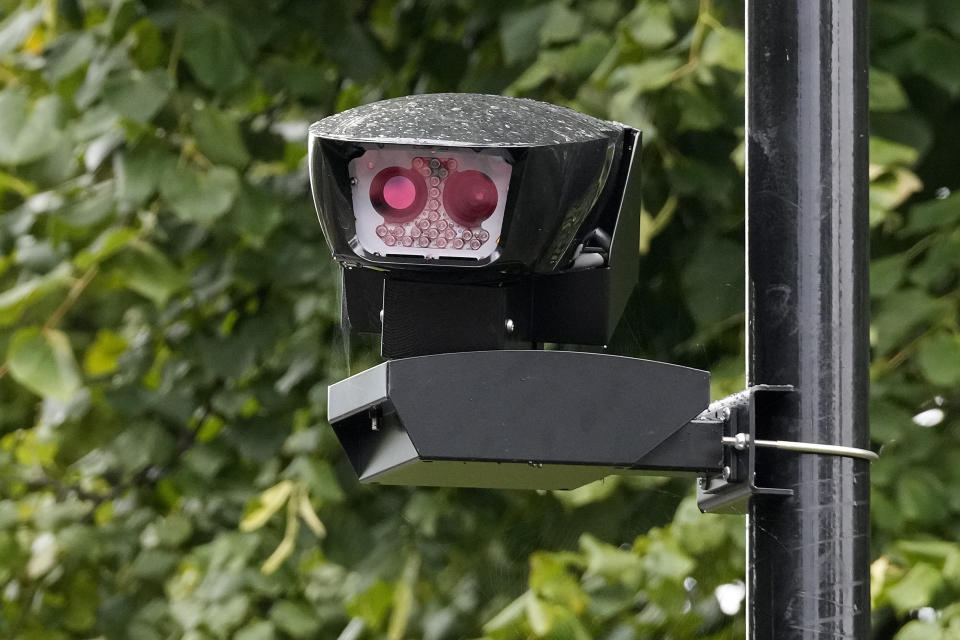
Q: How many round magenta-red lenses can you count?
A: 2